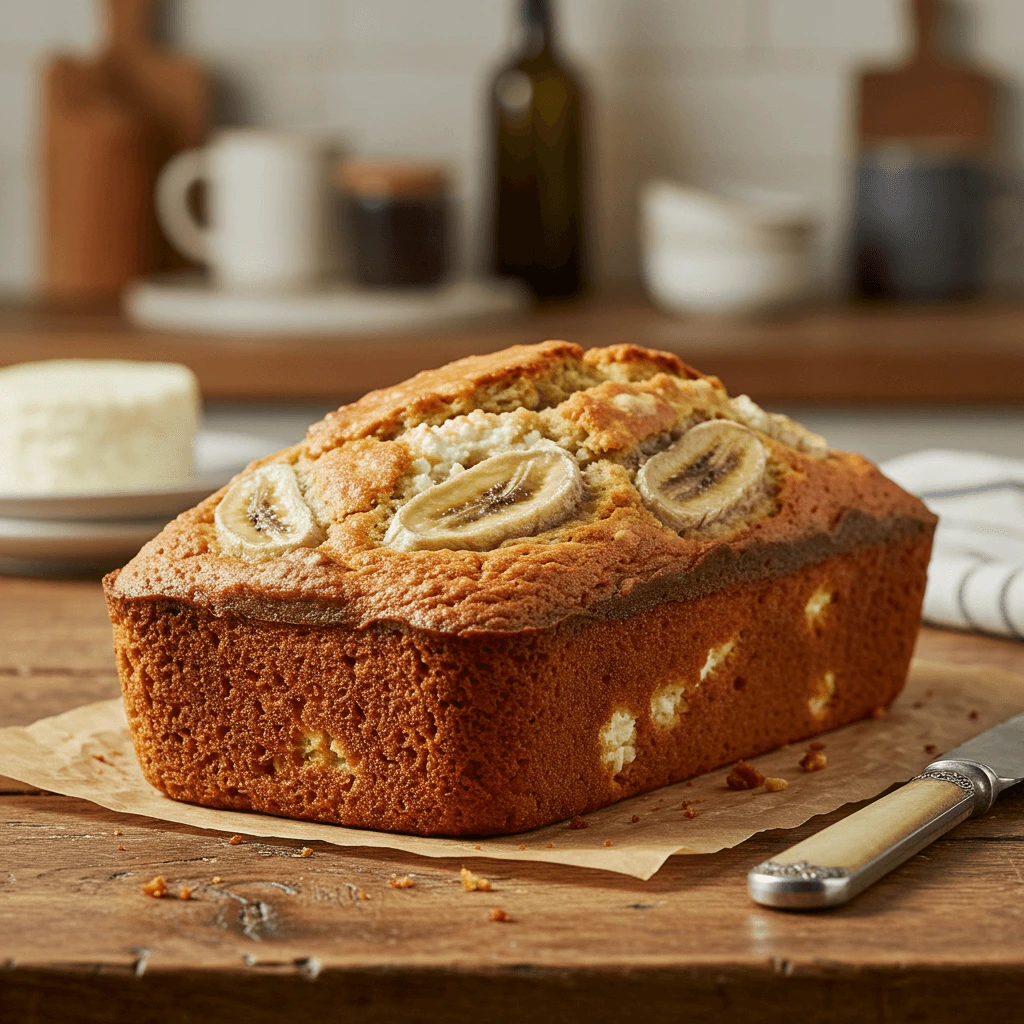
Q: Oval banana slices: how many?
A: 3